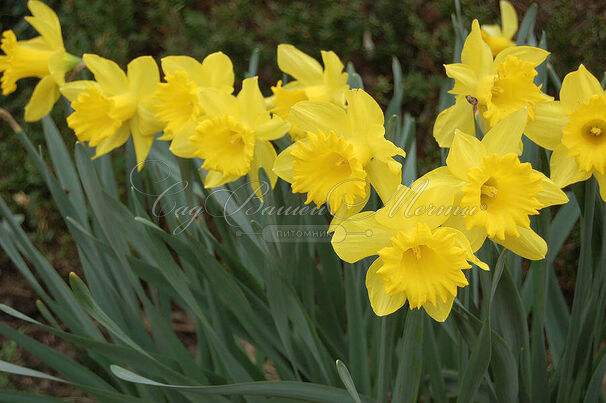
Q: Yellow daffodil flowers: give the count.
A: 11